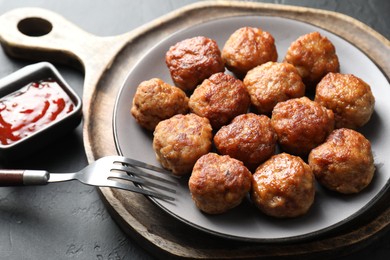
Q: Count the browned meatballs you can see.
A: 13